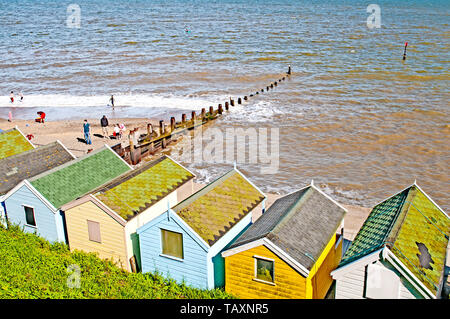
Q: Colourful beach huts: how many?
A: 7